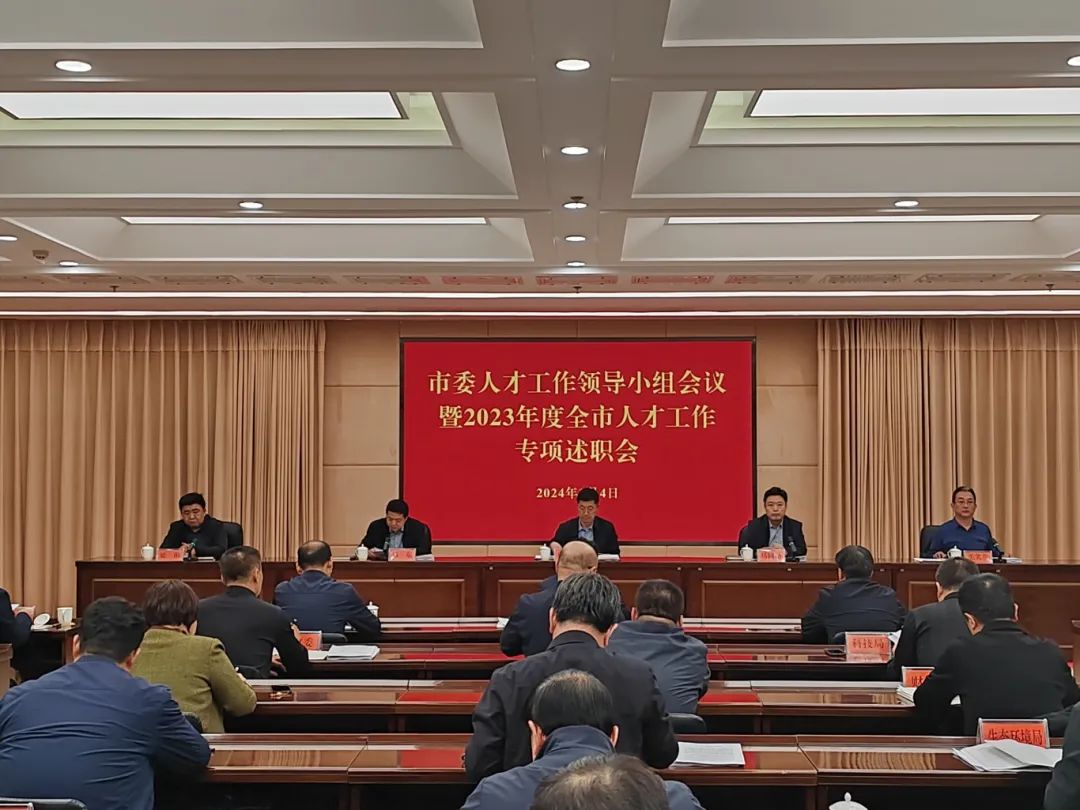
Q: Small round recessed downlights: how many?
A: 11